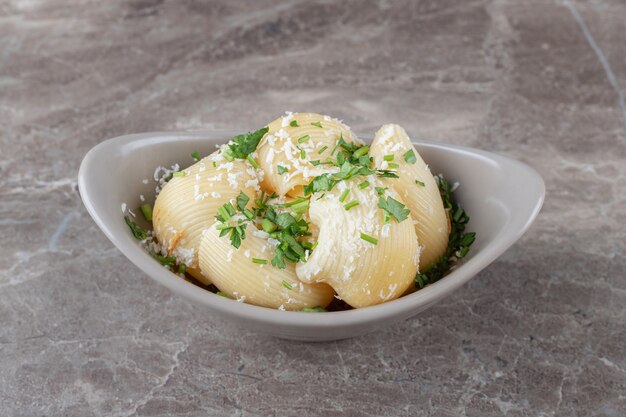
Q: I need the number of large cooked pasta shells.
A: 5